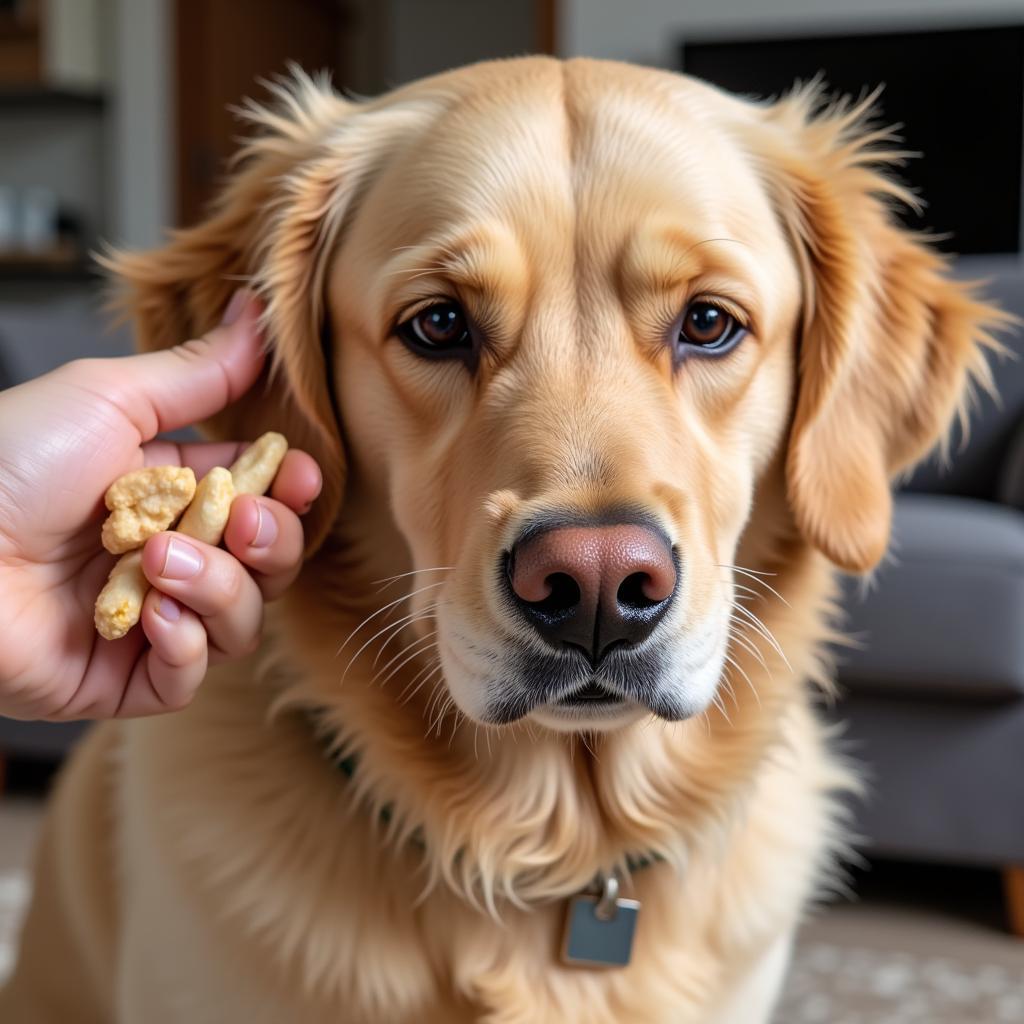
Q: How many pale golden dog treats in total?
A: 4